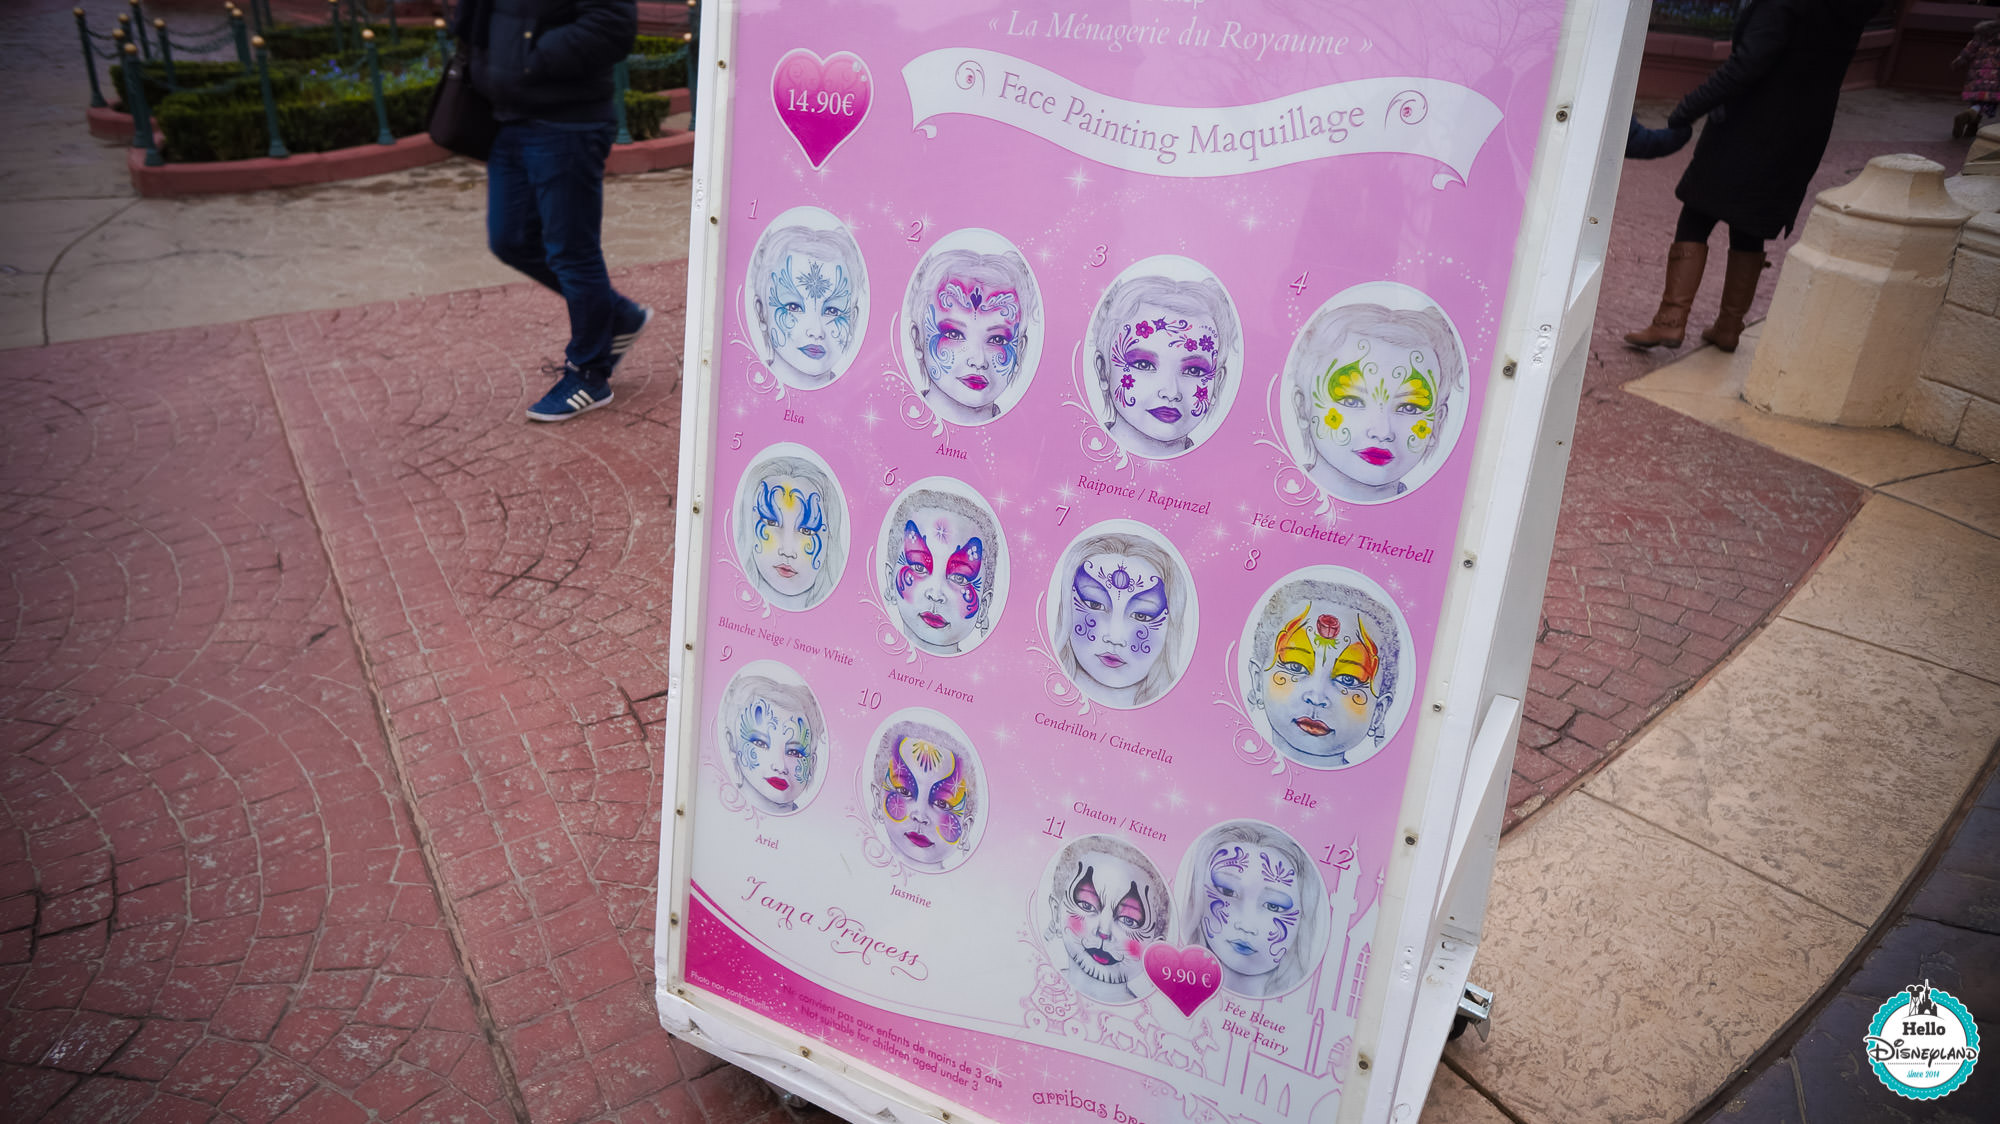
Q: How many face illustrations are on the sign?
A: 12